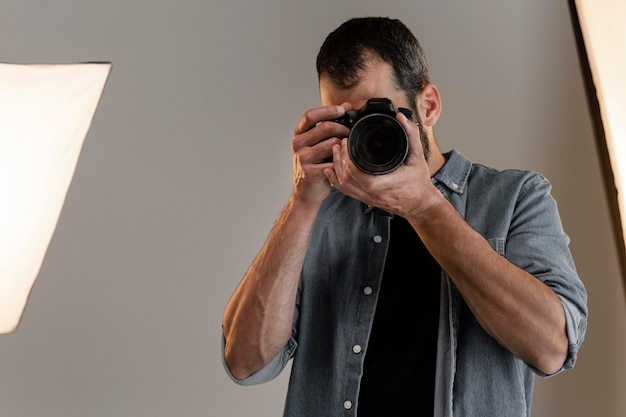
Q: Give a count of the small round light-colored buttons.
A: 4